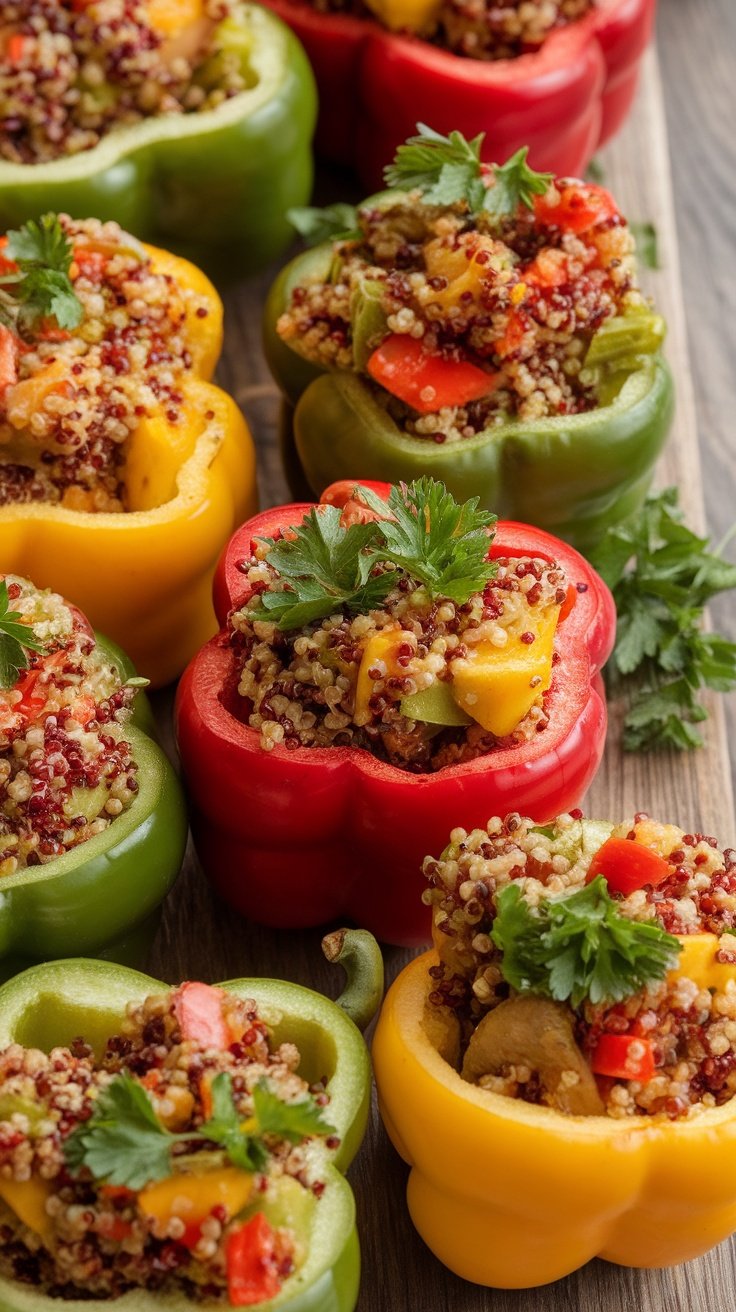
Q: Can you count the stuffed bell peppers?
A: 8